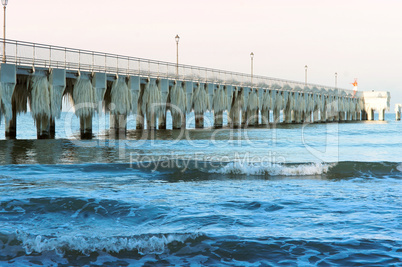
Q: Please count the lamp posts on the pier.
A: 5